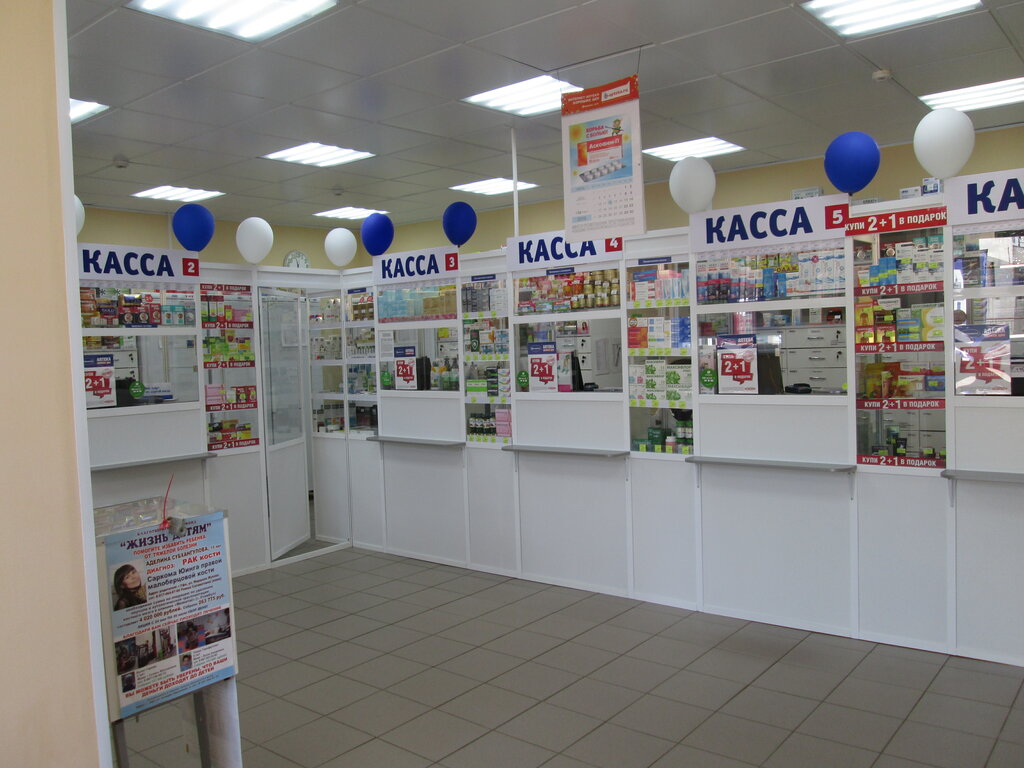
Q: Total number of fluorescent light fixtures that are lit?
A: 10